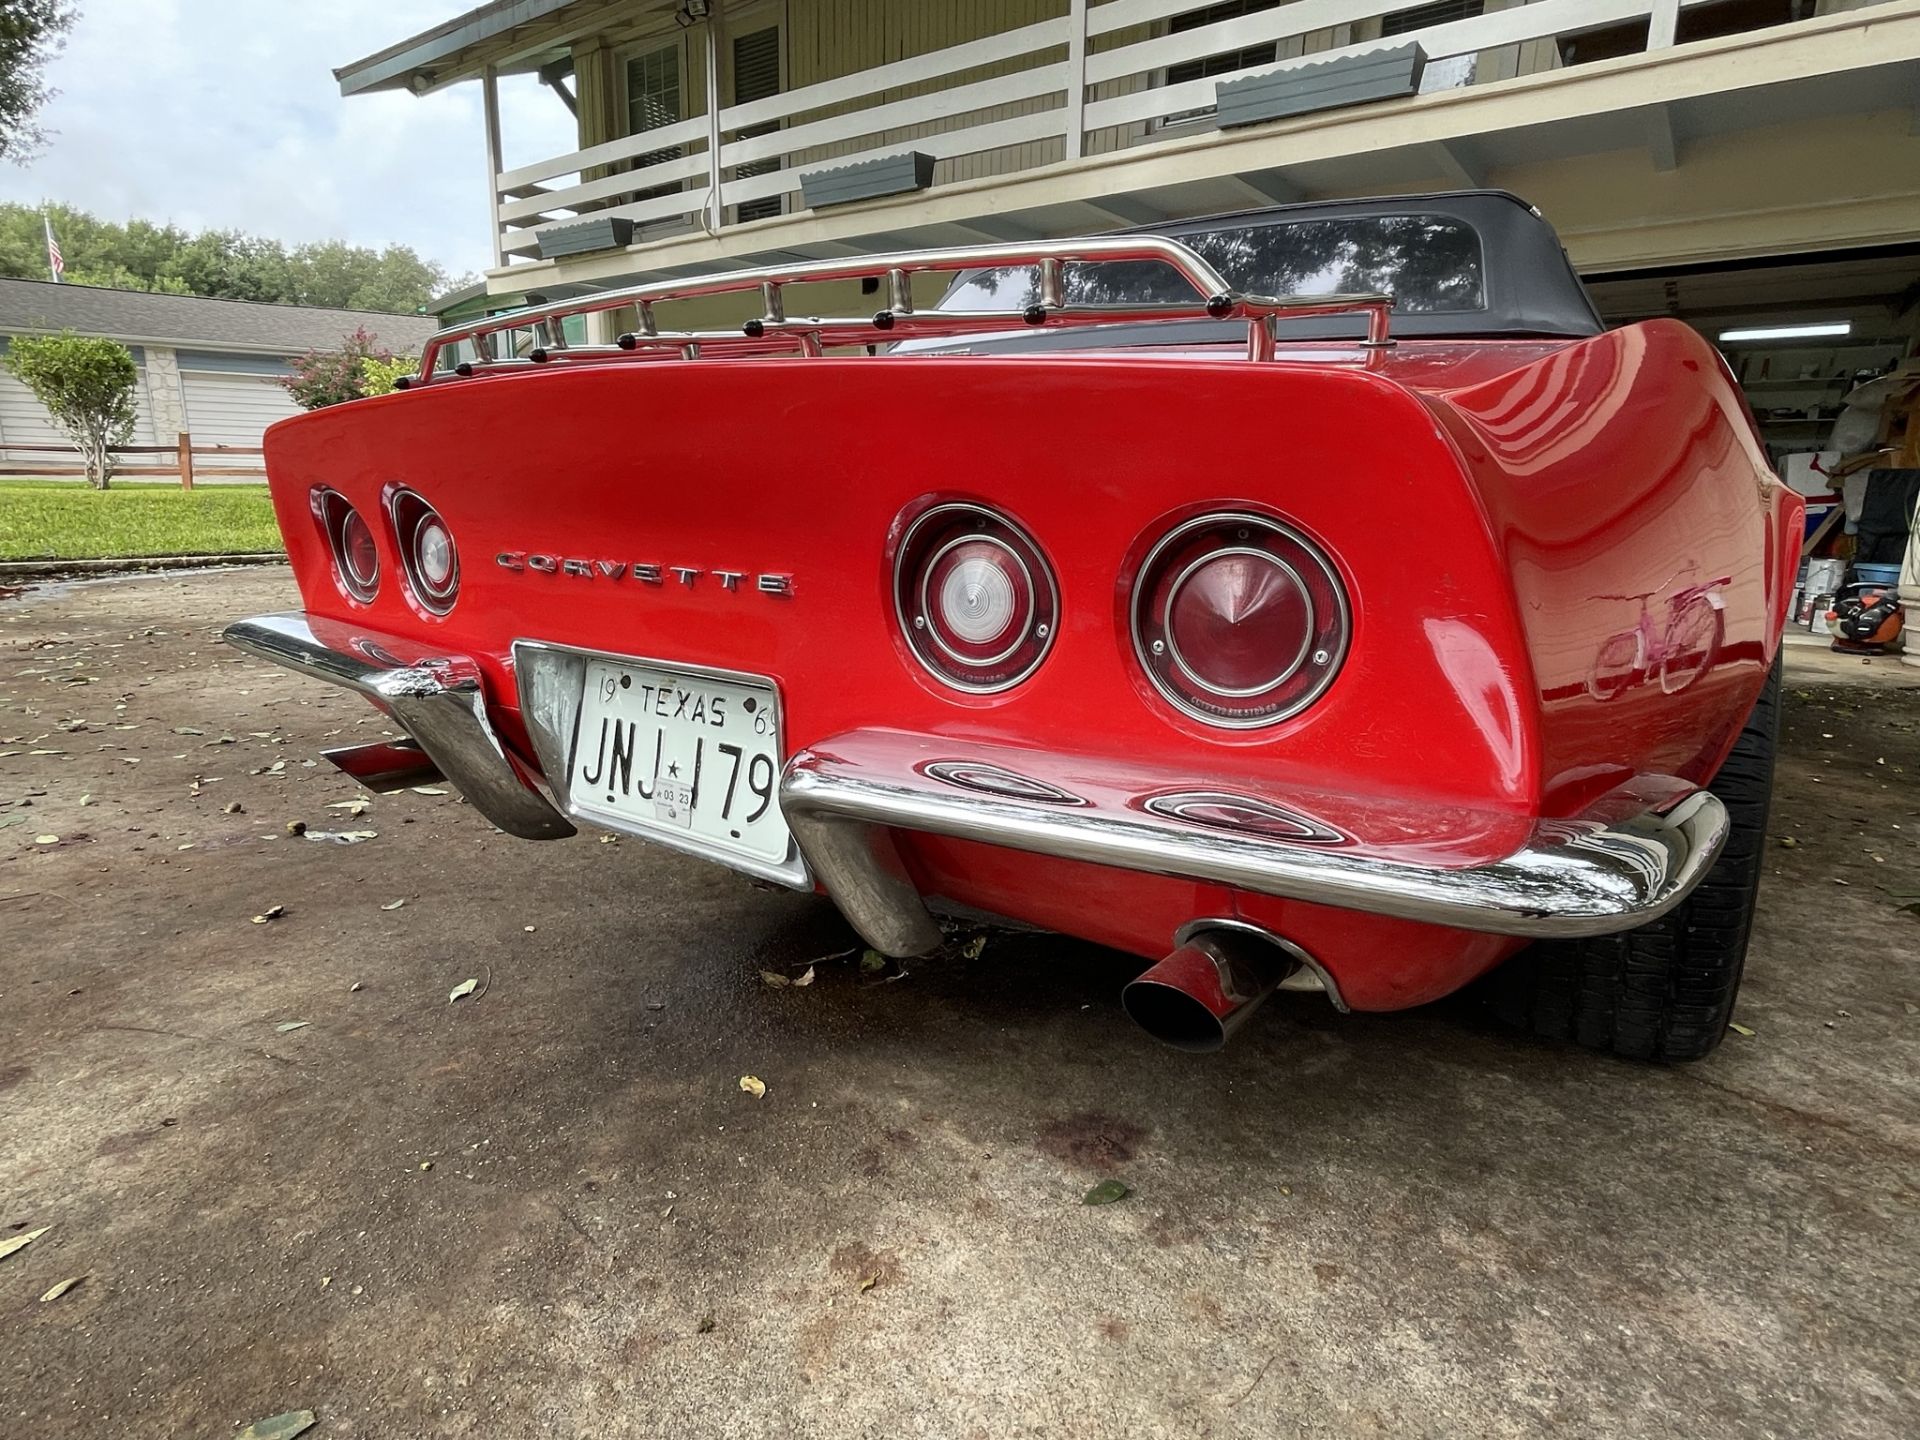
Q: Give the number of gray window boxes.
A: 3